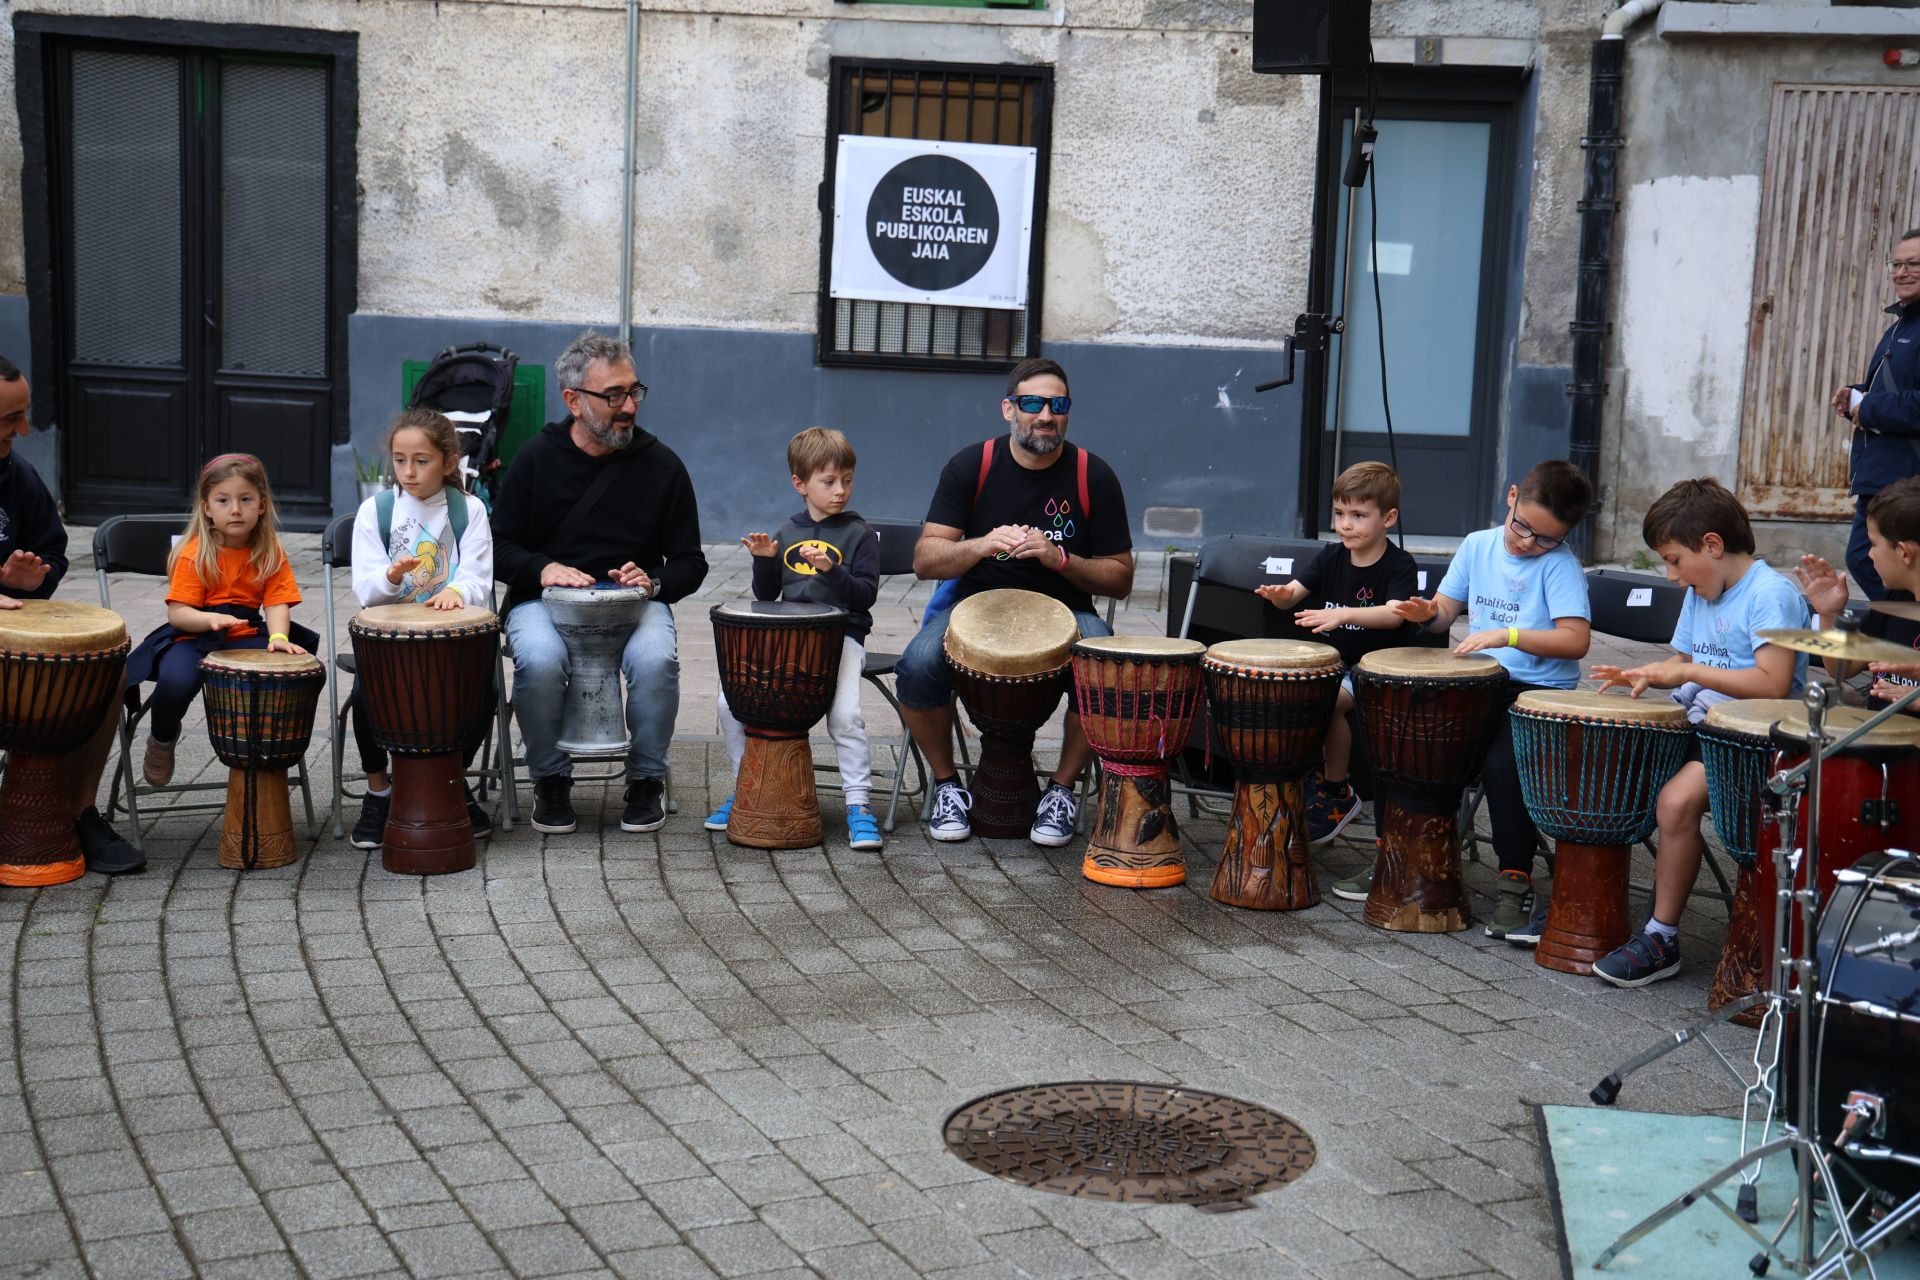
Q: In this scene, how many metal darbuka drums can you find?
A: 1